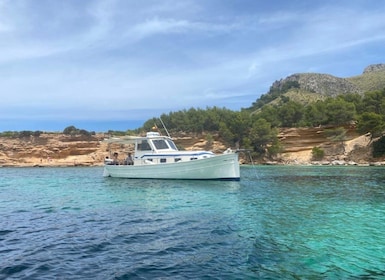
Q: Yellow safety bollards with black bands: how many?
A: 0